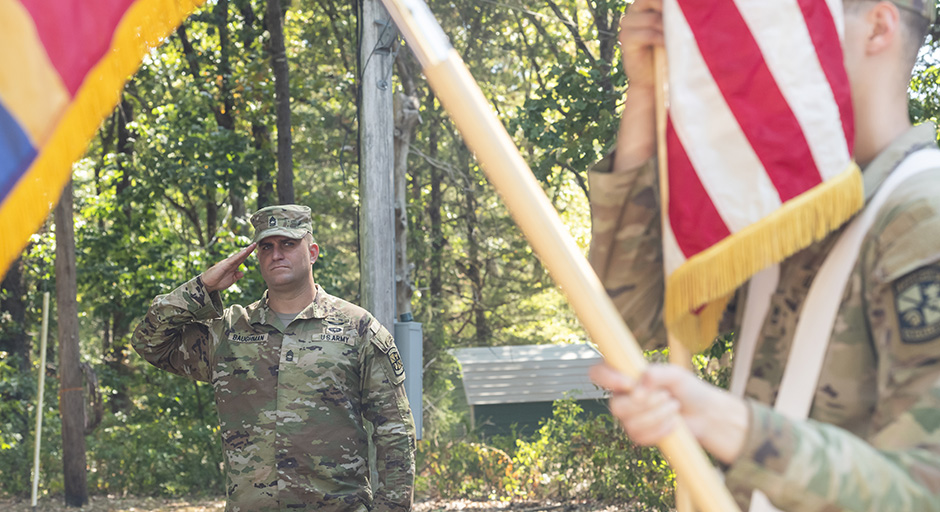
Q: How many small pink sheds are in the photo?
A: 0